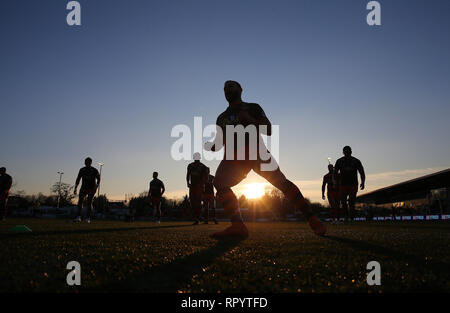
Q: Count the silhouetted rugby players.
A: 8